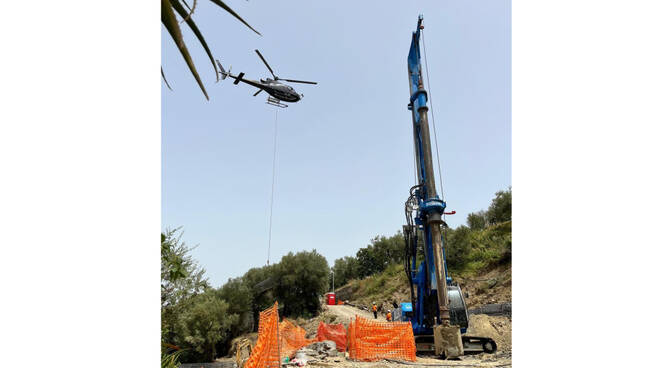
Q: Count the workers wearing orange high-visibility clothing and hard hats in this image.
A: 2